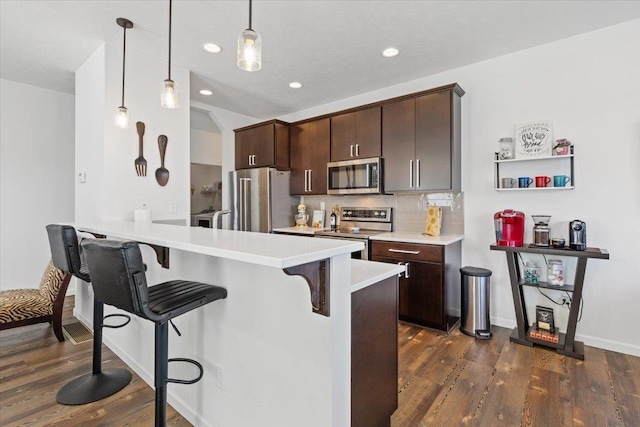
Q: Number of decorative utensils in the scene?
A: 2